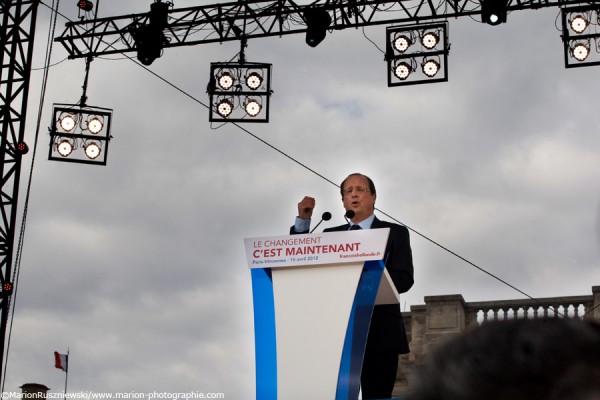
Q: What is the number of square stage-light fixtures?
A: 4